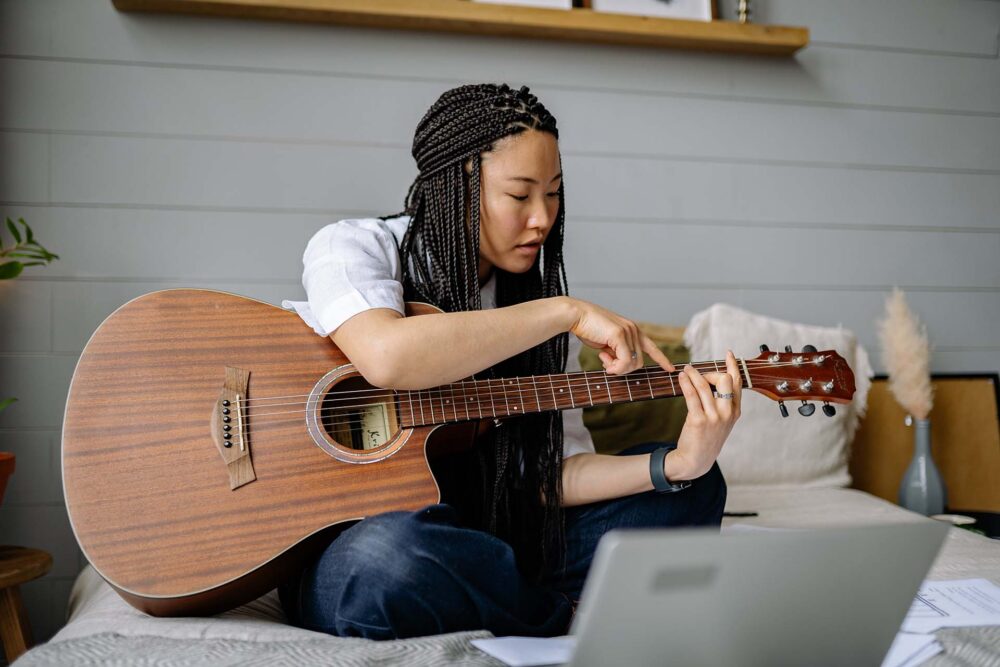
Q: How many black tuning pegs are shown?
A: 6